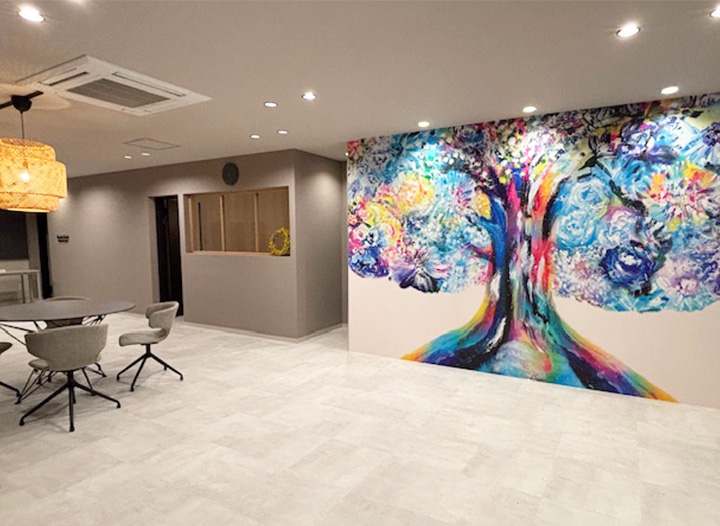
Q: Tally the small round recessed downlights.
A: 12